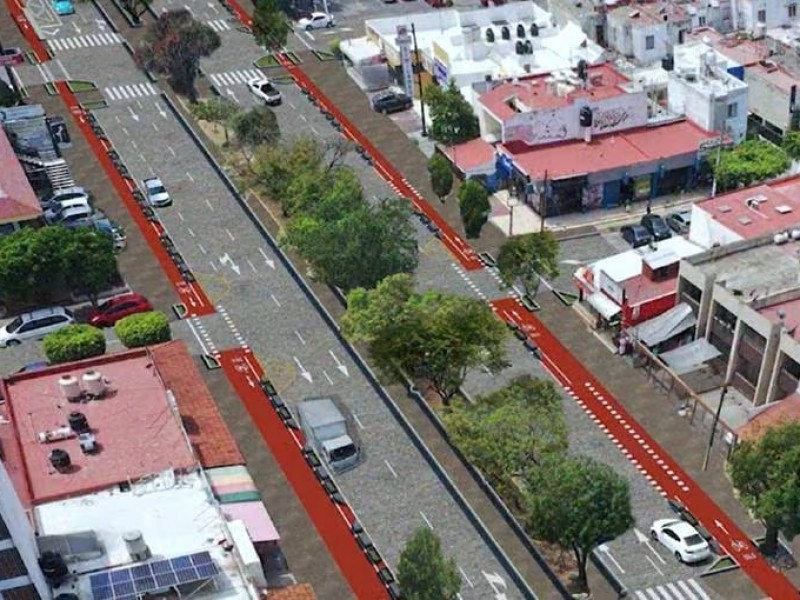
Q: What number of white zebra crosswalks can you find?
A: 5